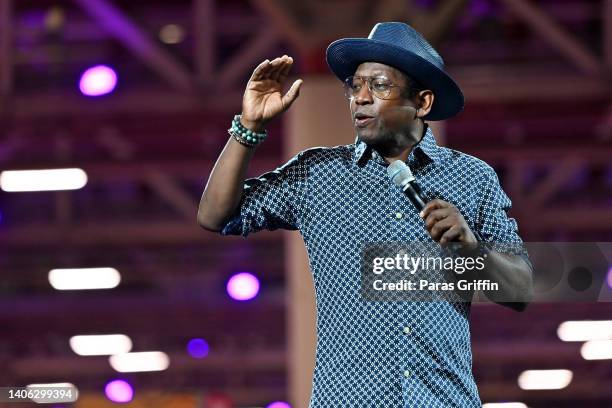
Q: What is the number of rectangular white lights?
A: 9